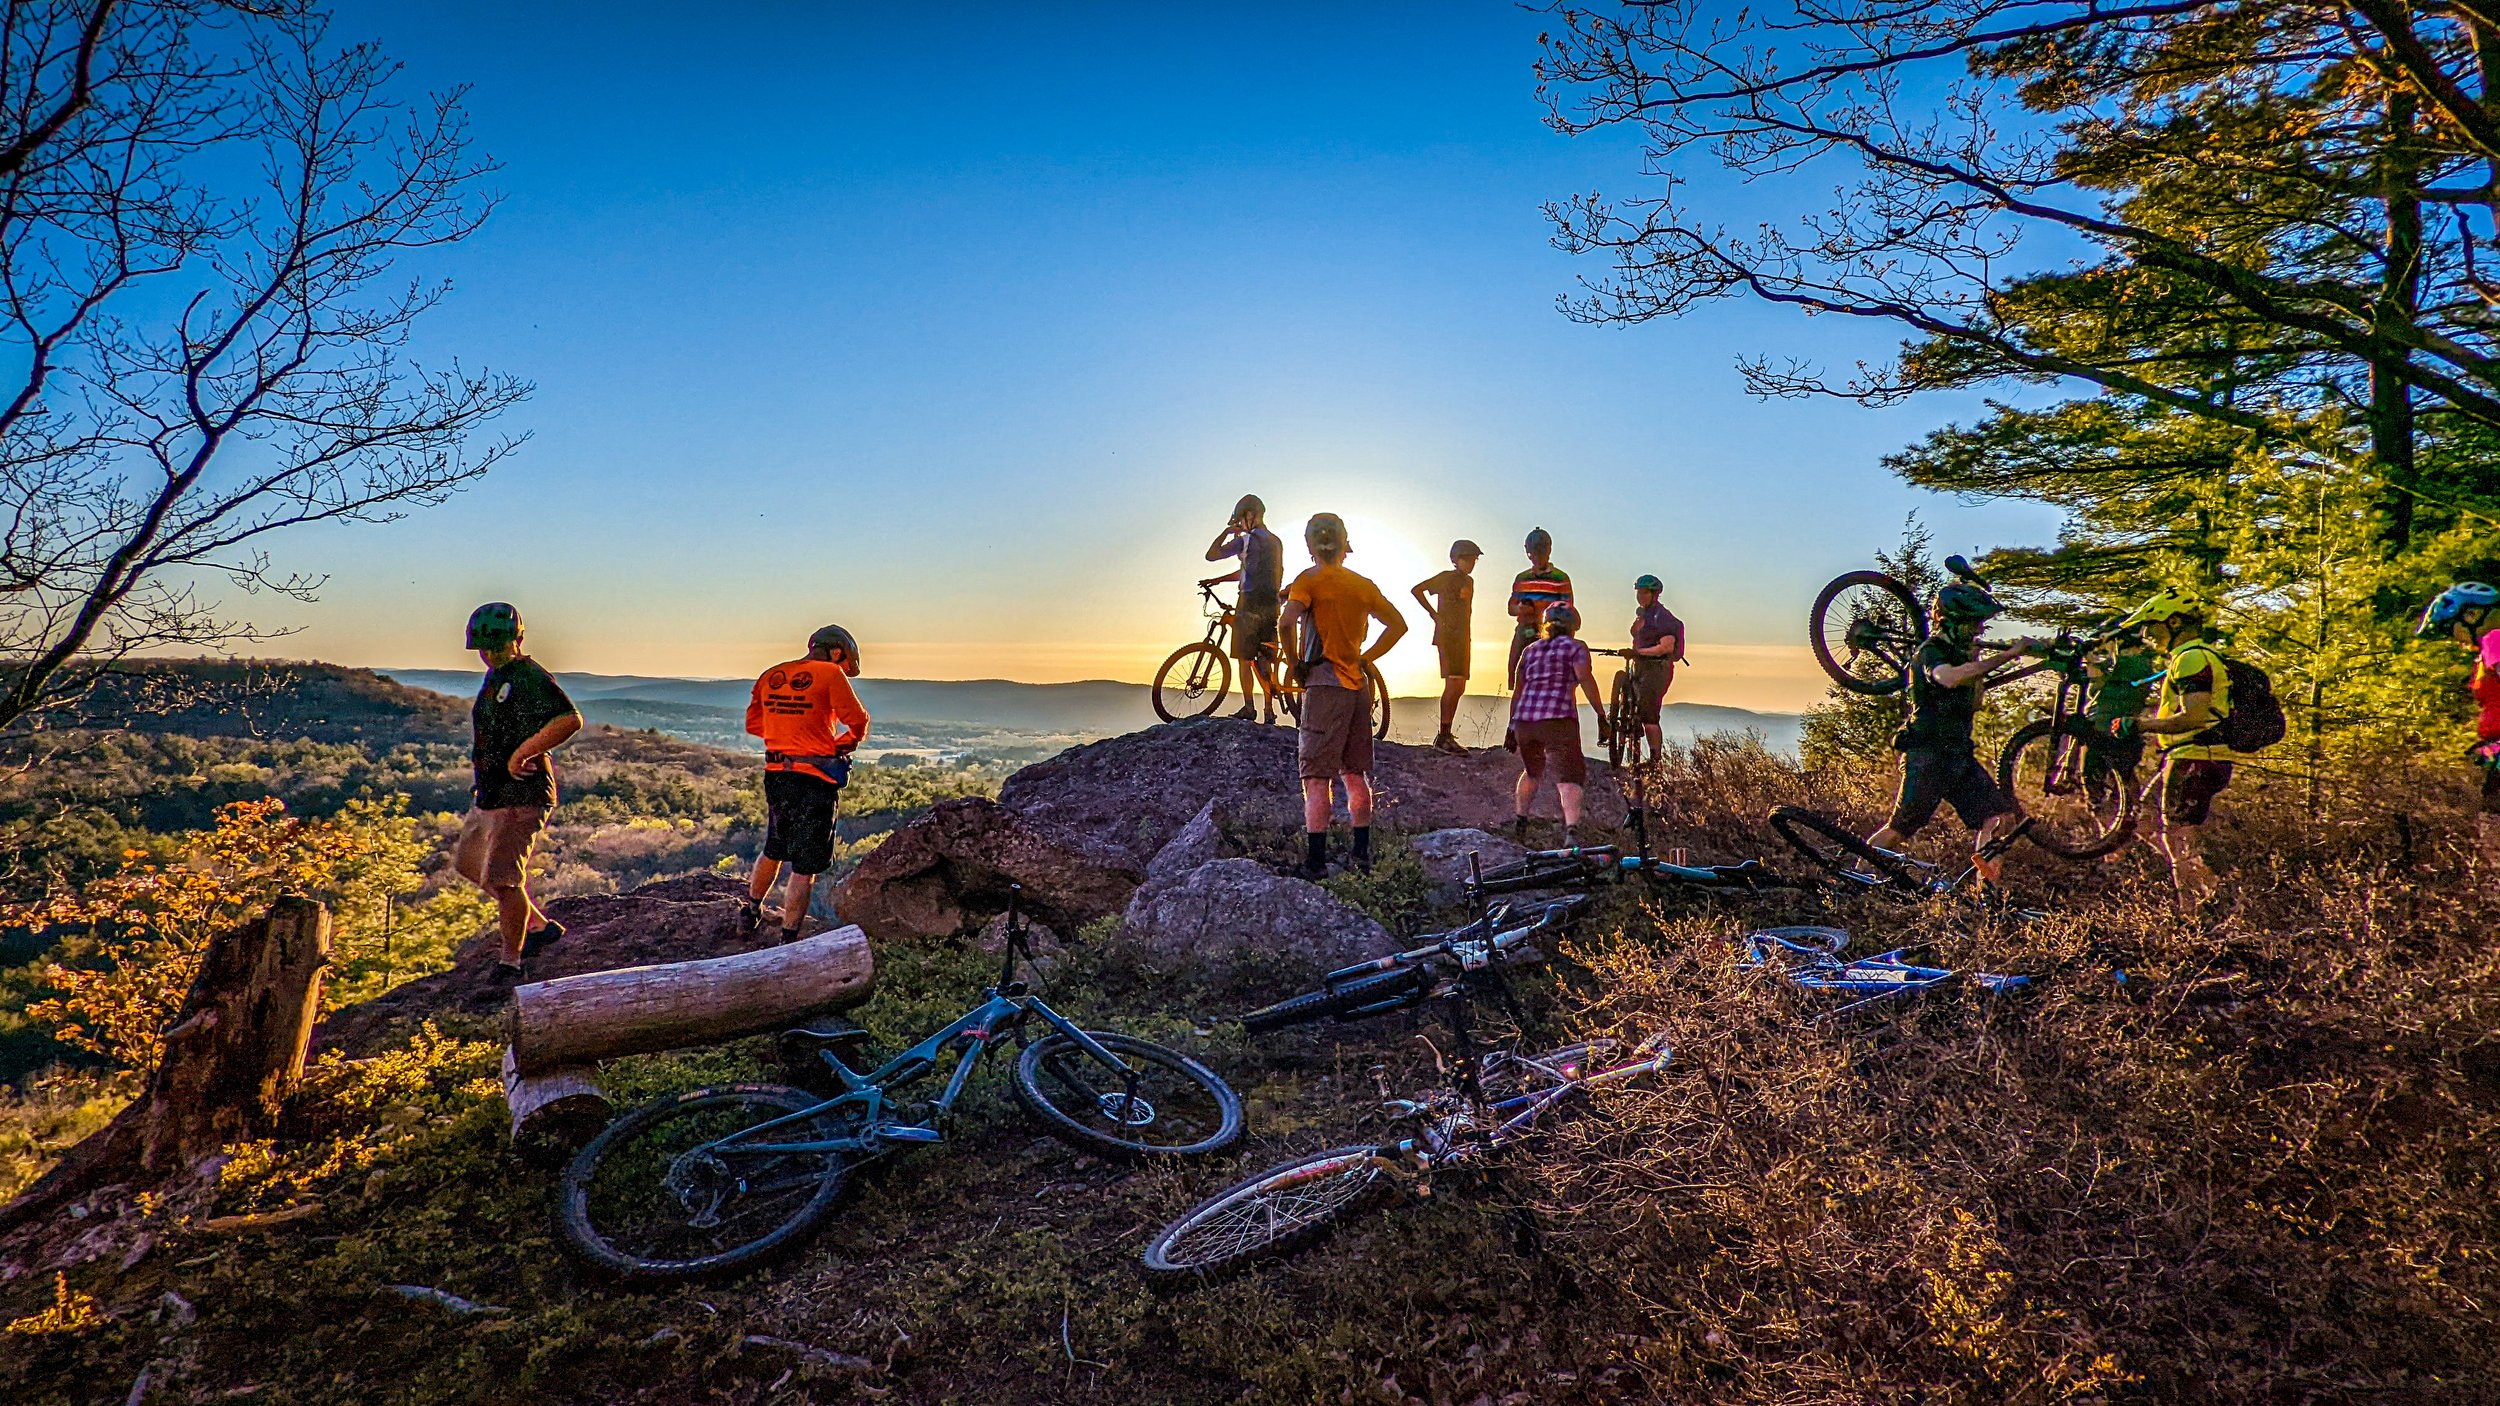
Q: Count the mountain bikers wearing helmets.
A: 11